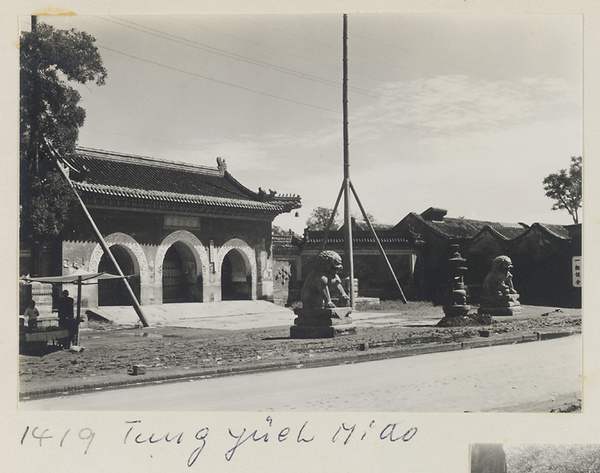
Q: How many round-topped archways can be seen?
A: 3